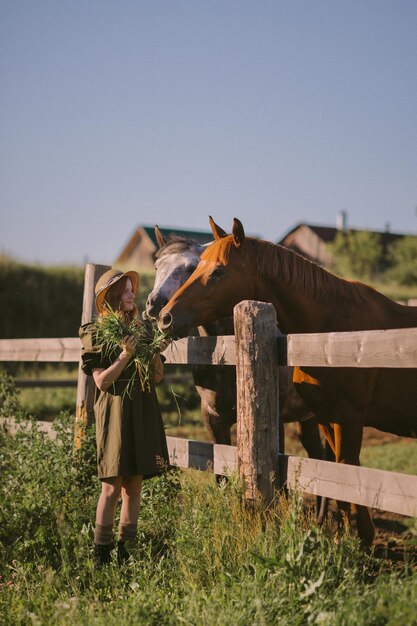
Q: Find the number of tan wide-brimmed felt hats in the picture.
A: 1